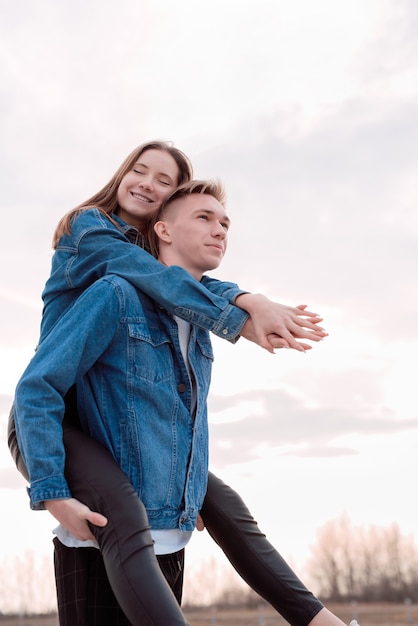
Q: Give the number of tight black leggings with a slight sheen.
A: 1